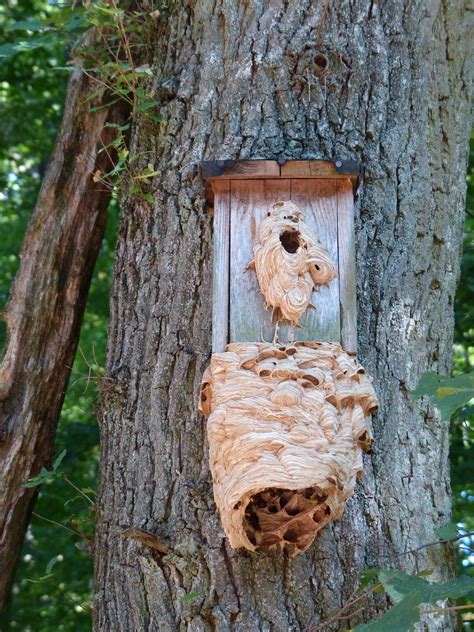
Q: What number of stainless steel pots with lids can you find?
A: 0